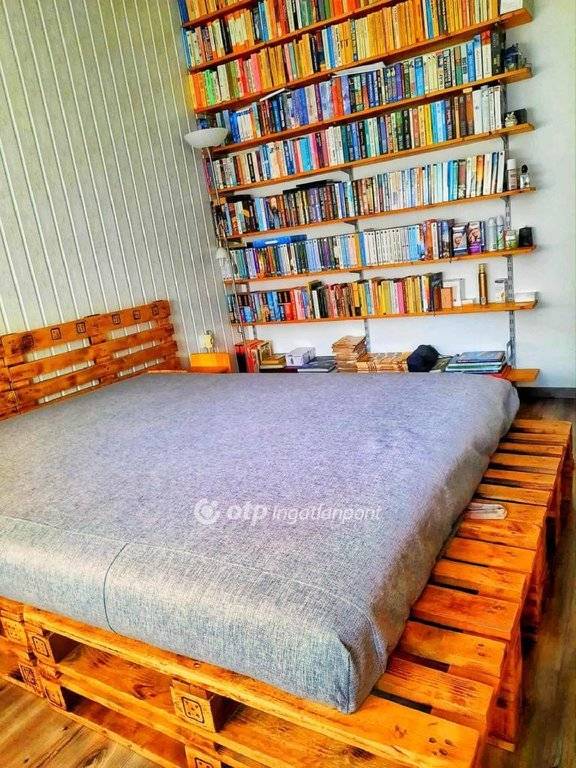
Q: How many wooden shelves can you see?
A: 9